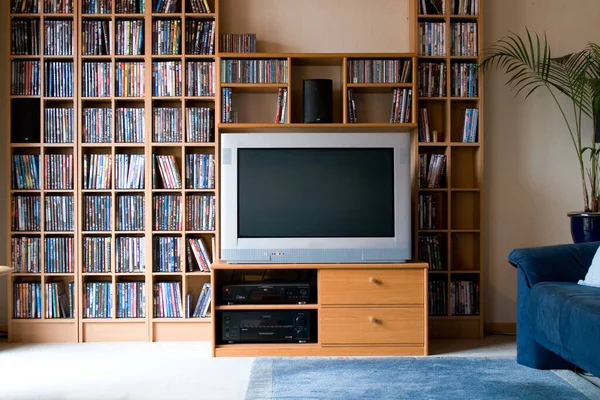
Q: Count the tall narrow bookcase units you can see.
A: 4